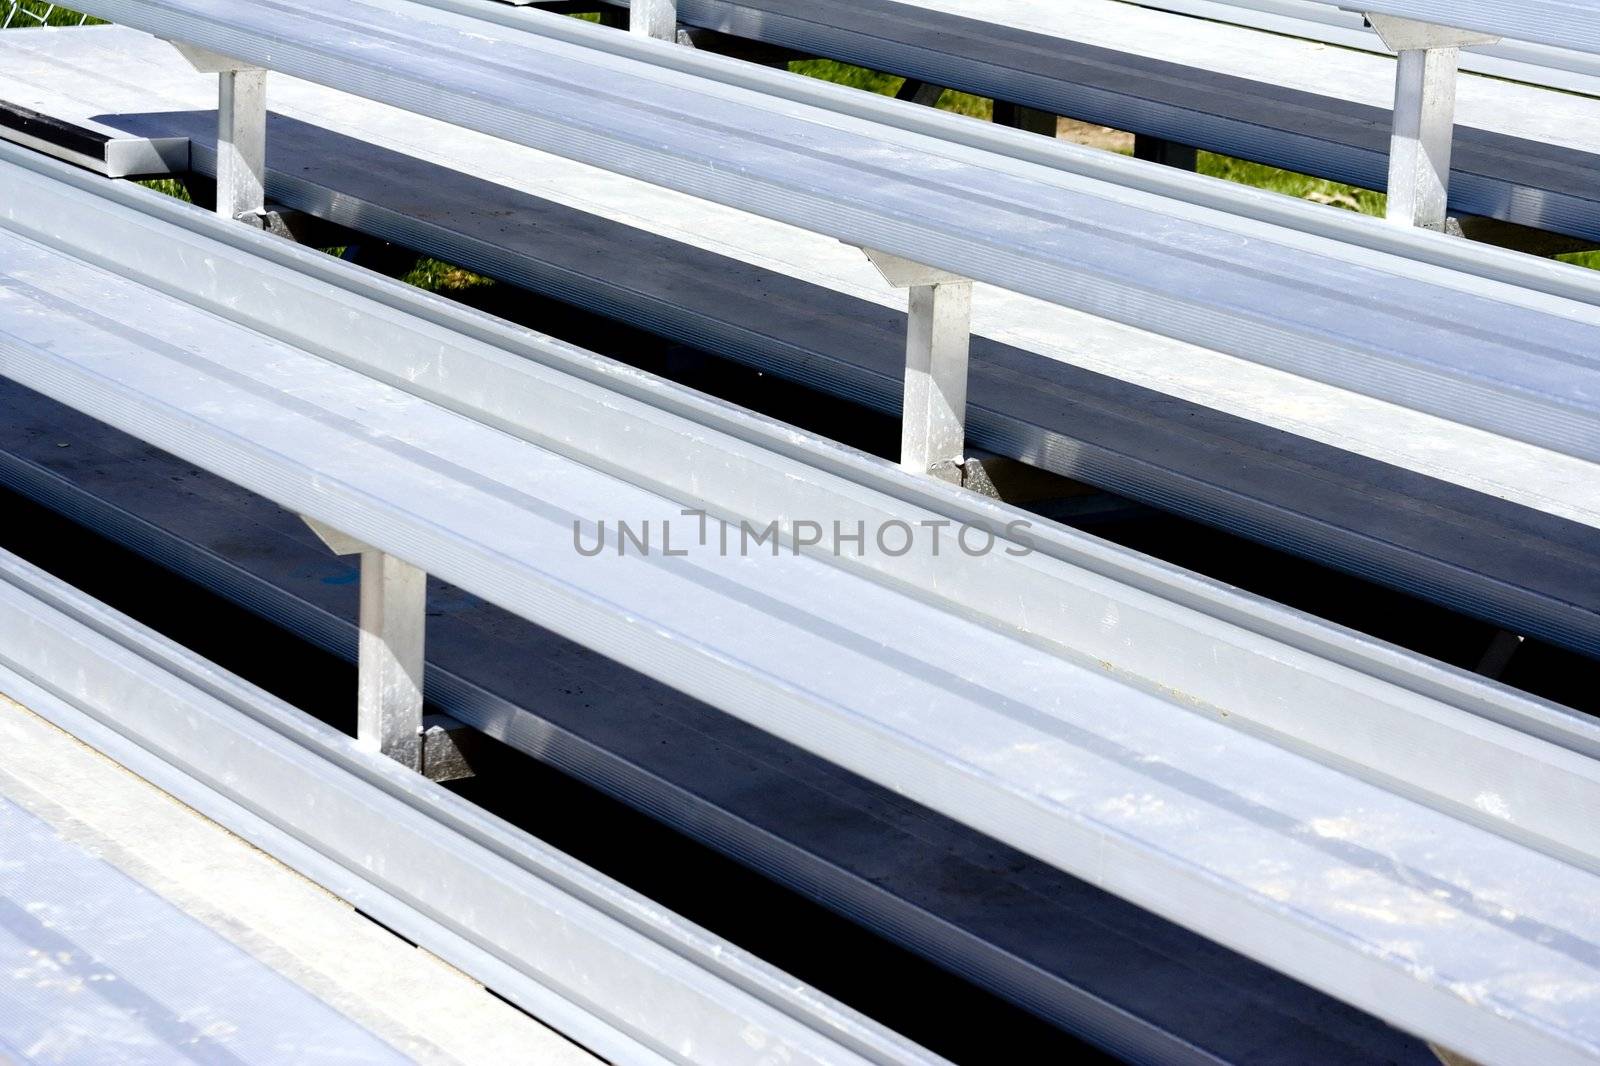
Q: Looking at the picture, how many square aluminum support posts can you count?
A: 5